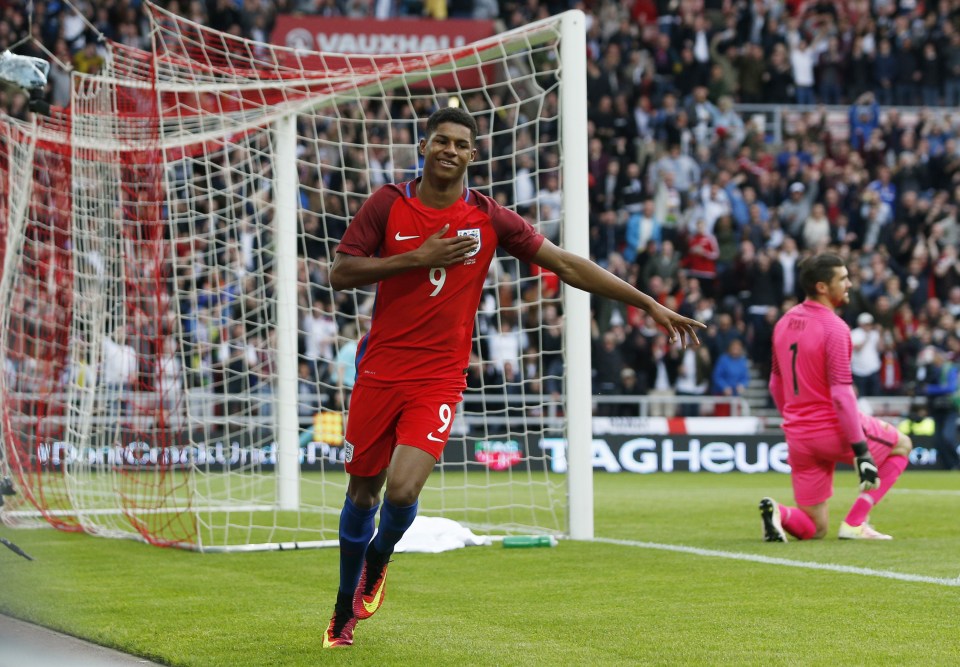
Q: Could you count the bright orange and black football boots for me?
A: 2